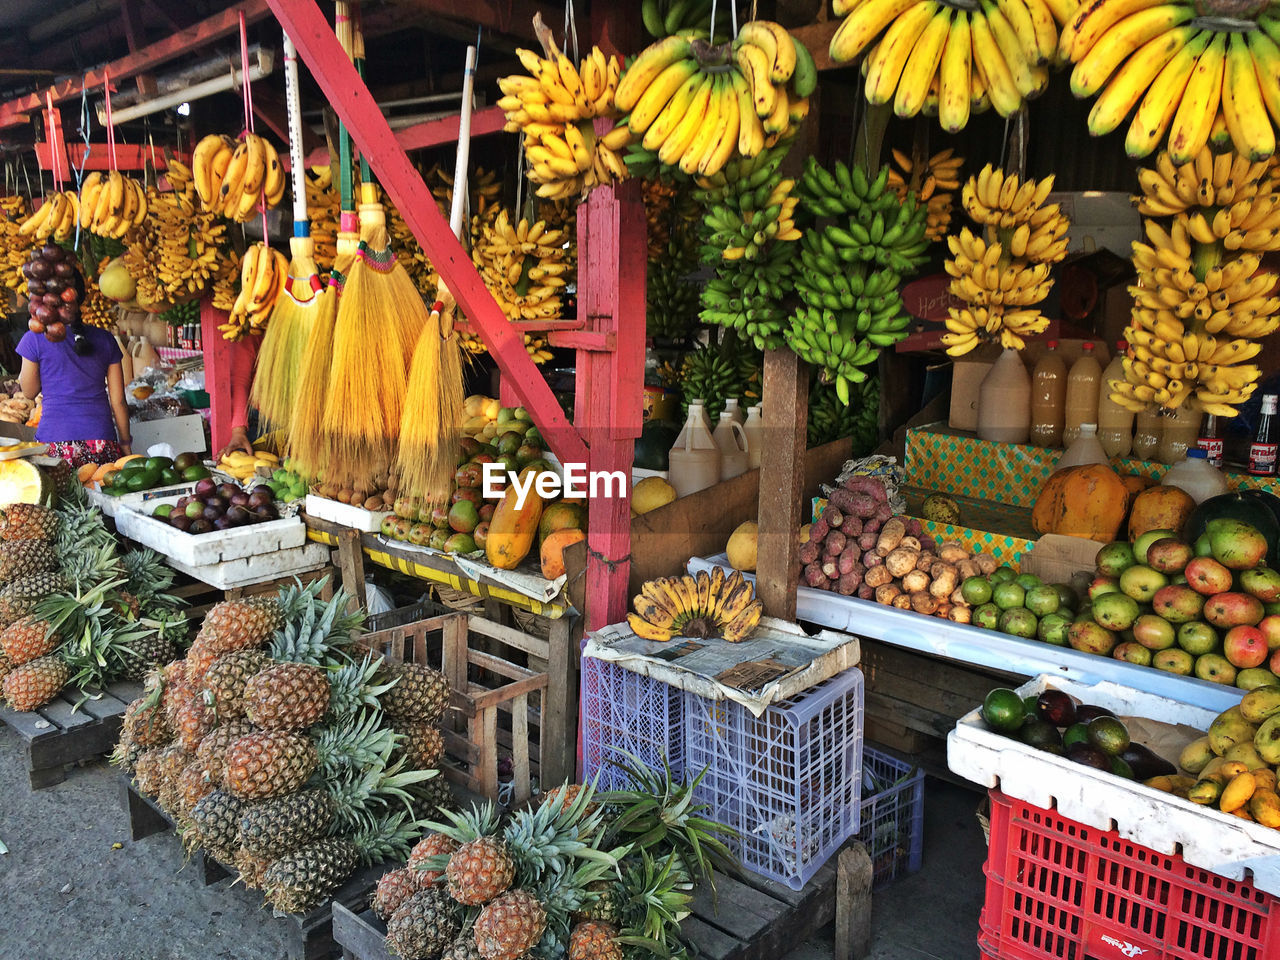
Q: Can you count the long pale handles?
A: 2